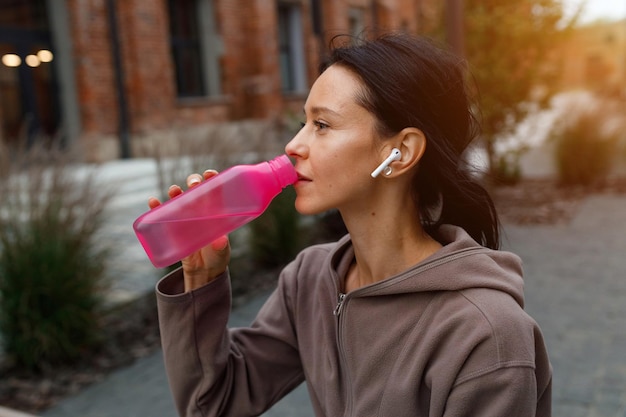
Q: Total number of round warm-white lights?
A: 3